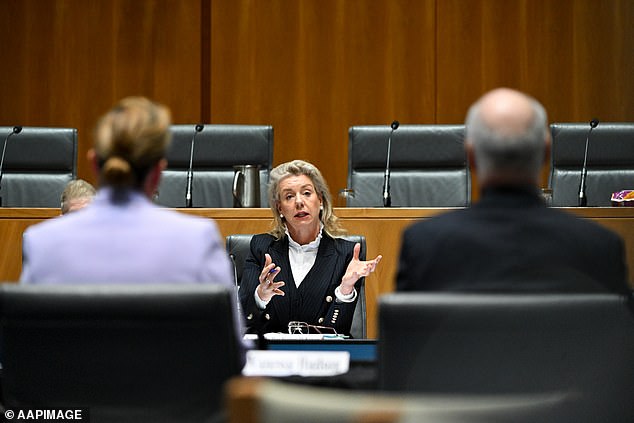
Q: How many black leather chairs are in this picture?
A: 7